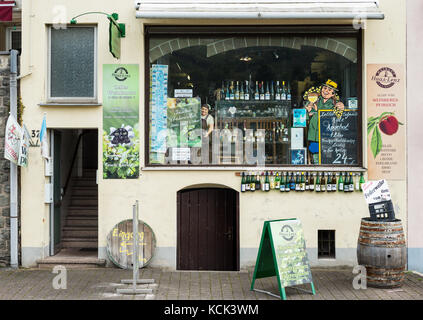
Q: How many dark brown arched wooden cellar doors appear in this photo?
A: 1